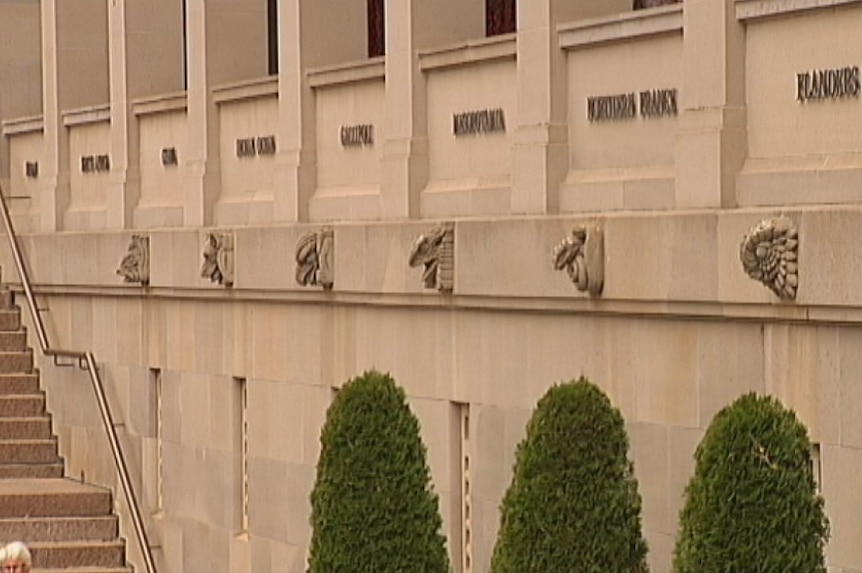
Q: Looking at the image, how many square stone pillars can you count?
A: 7